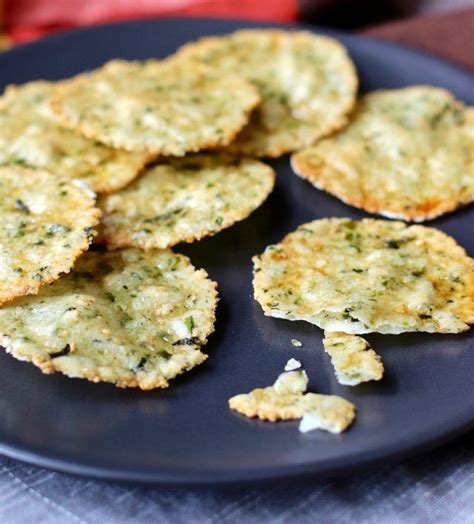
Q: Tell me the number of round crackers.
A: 8